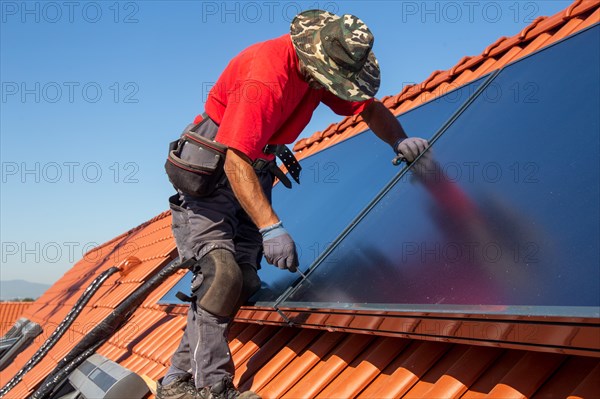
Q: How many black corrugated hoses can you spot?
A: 2